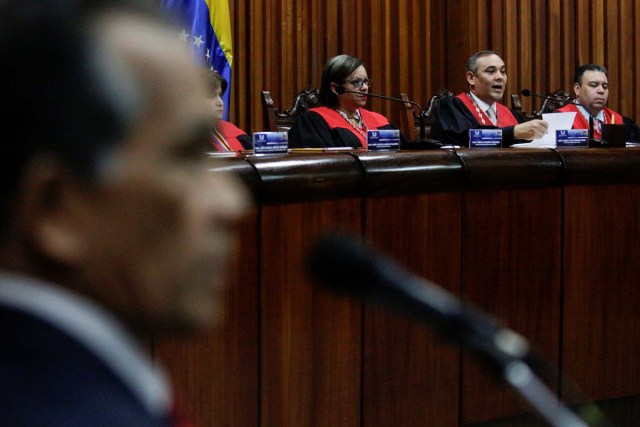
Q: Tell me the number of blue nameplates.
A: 4